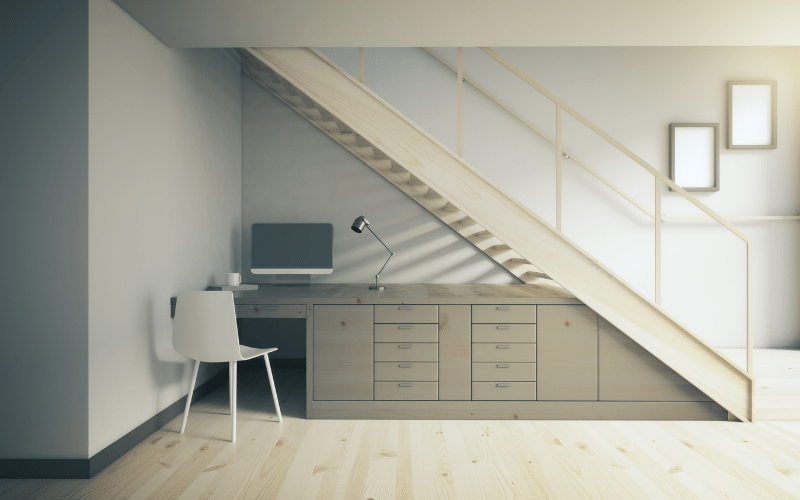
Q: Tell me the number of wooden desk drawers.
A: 11